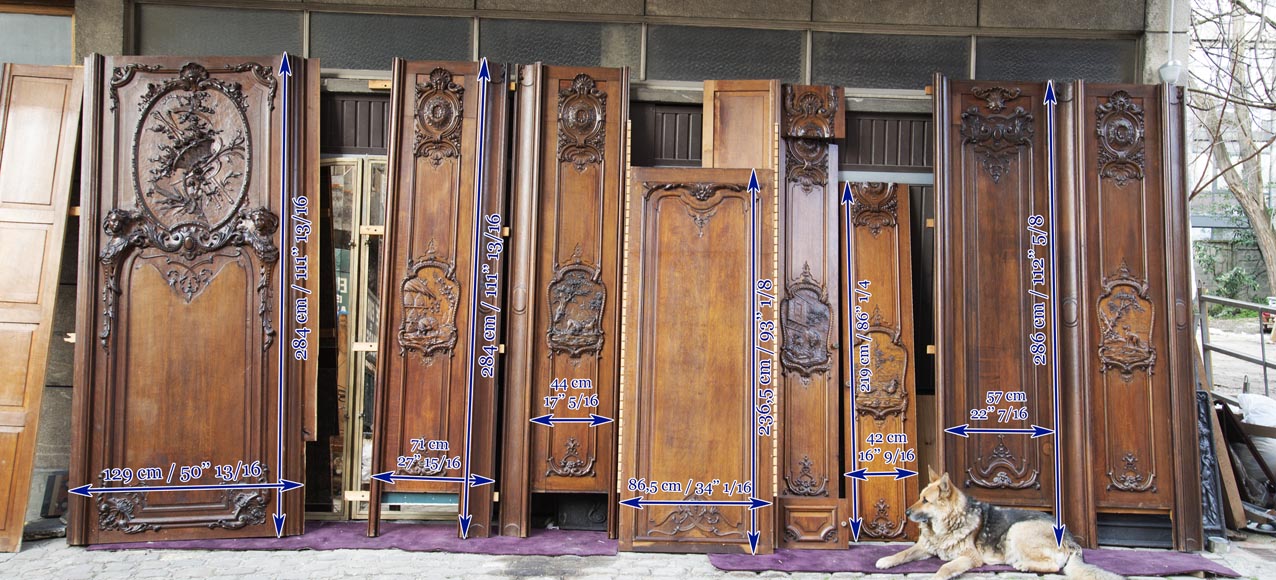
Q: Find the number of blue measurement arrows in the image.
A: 11